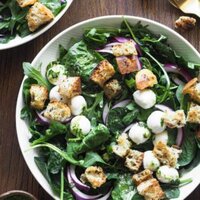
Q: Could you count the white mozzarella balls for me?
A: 10